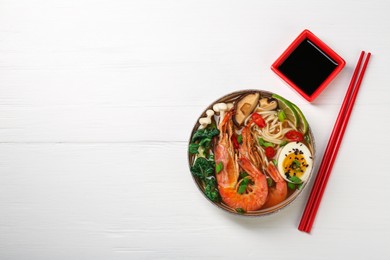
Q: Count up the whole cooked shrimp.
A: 2